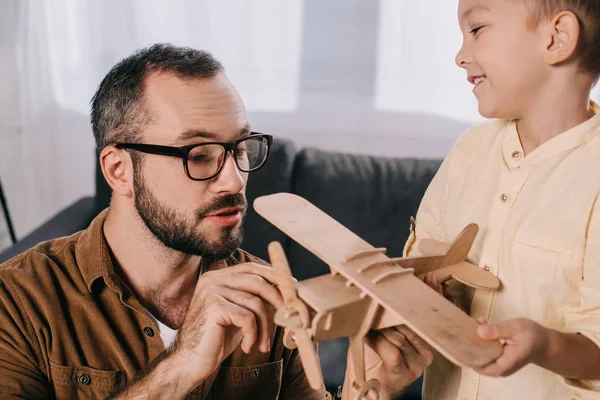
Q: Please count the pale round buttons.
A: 3